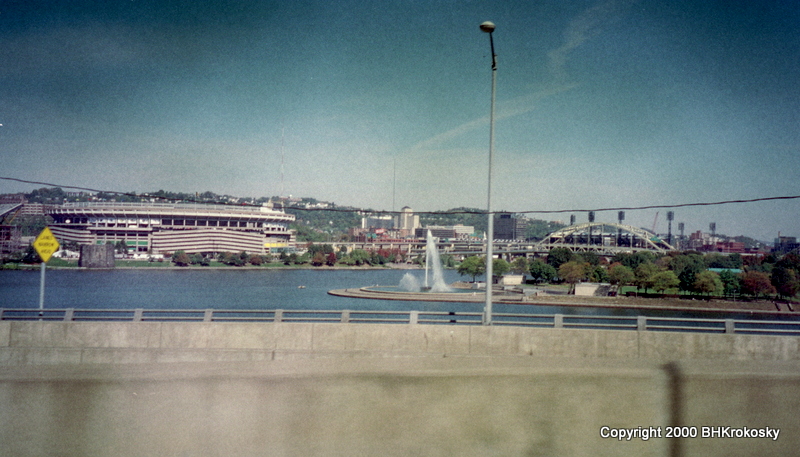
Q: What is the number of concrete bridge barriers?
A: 2